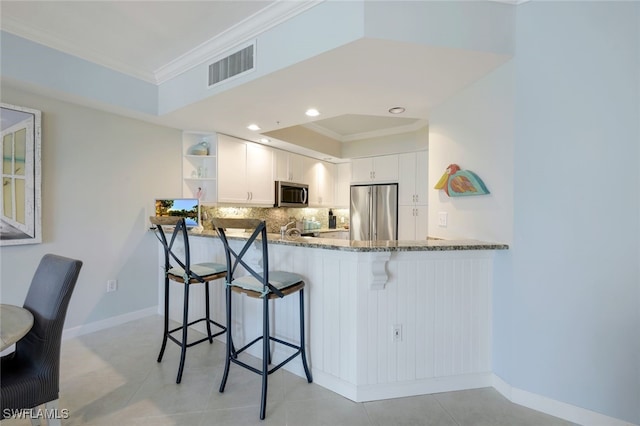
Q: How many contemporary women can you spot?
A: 0